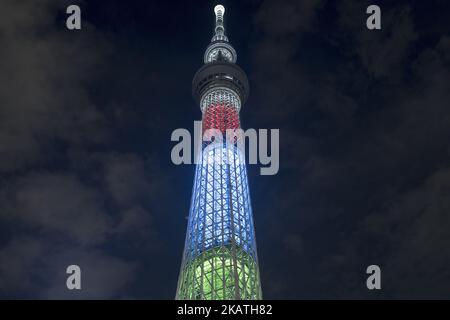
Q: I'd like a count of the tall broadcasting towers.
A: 1